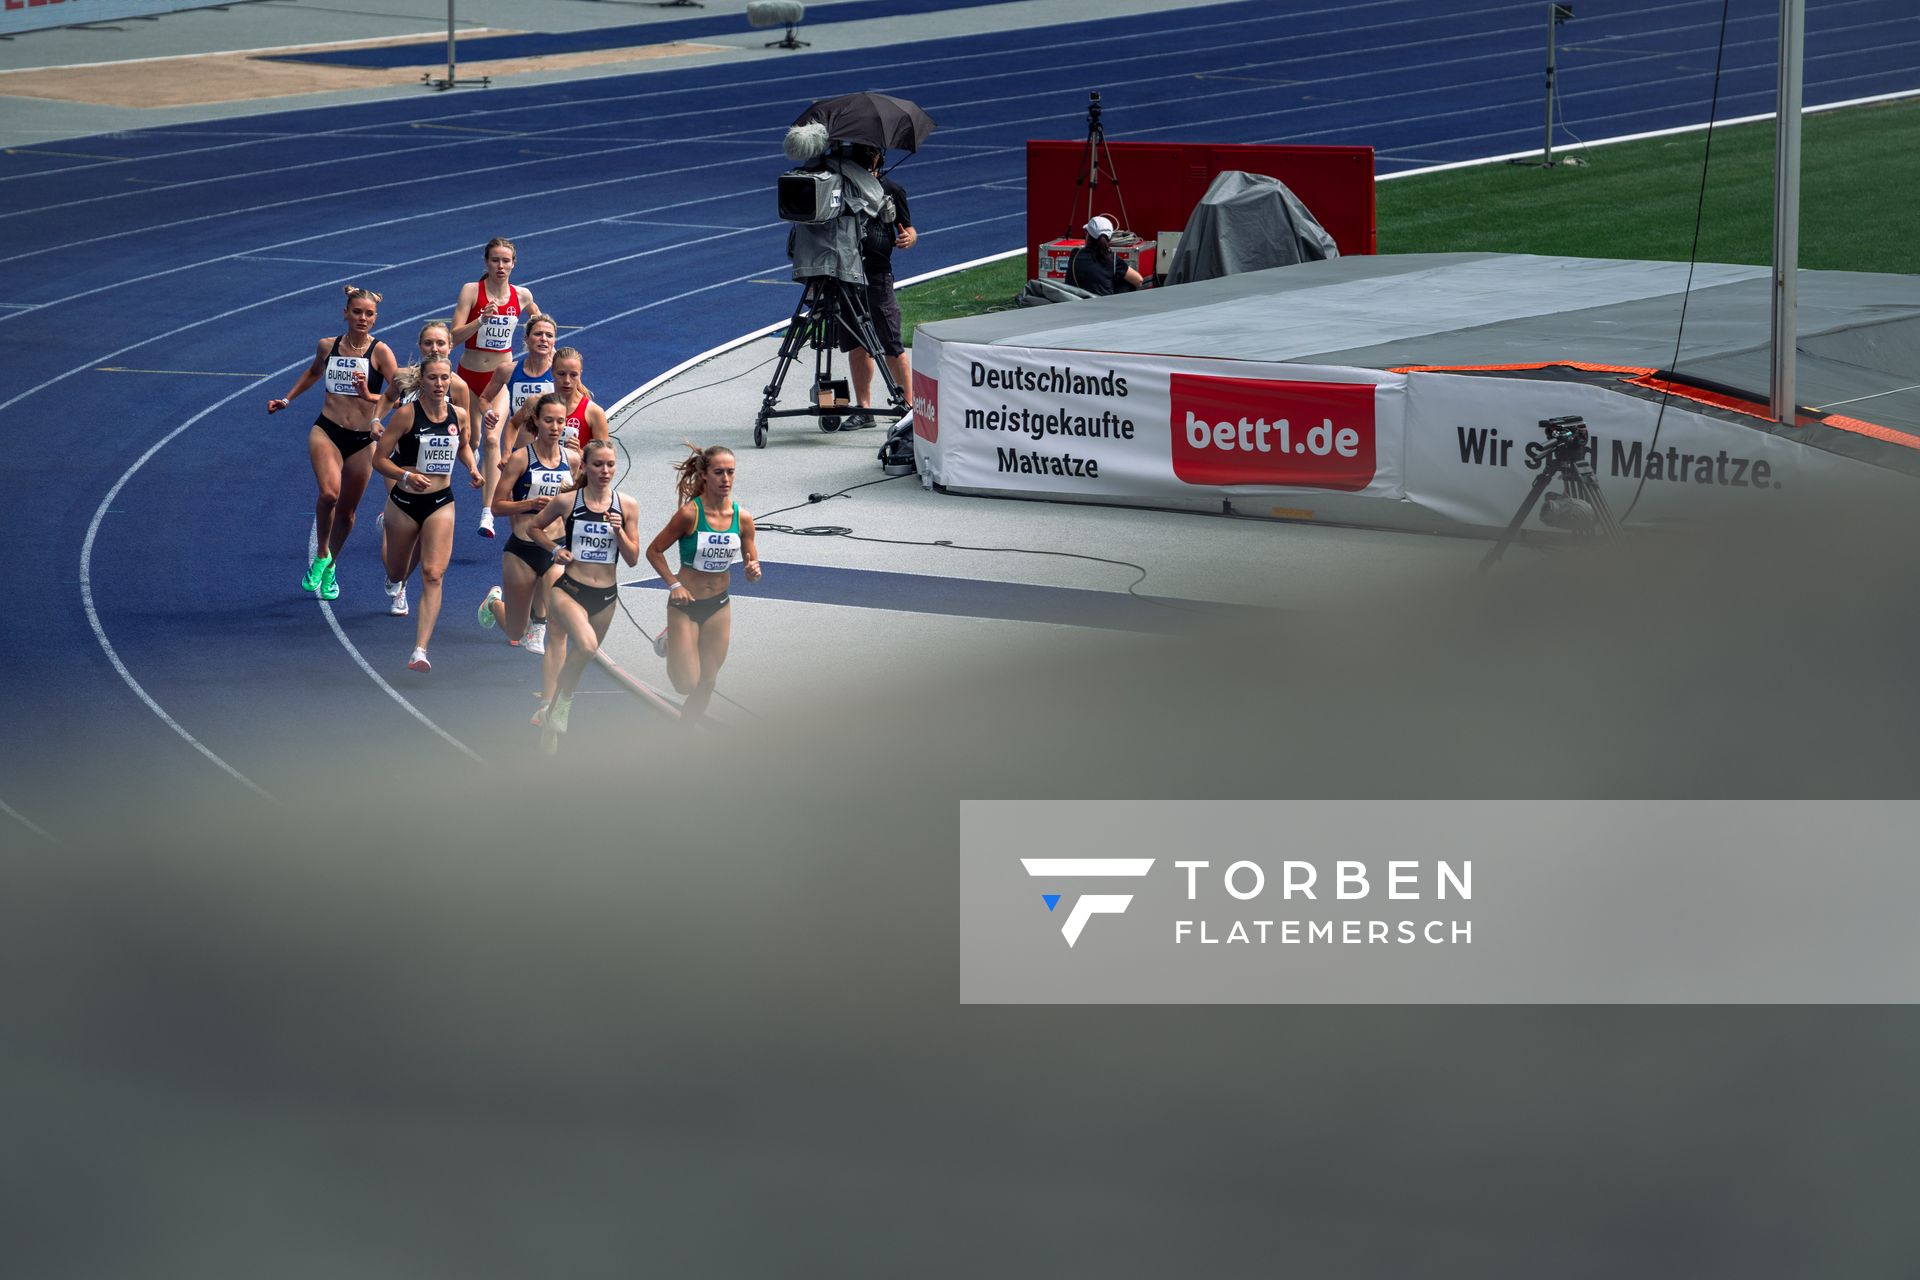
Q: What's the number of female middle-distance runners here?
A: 9